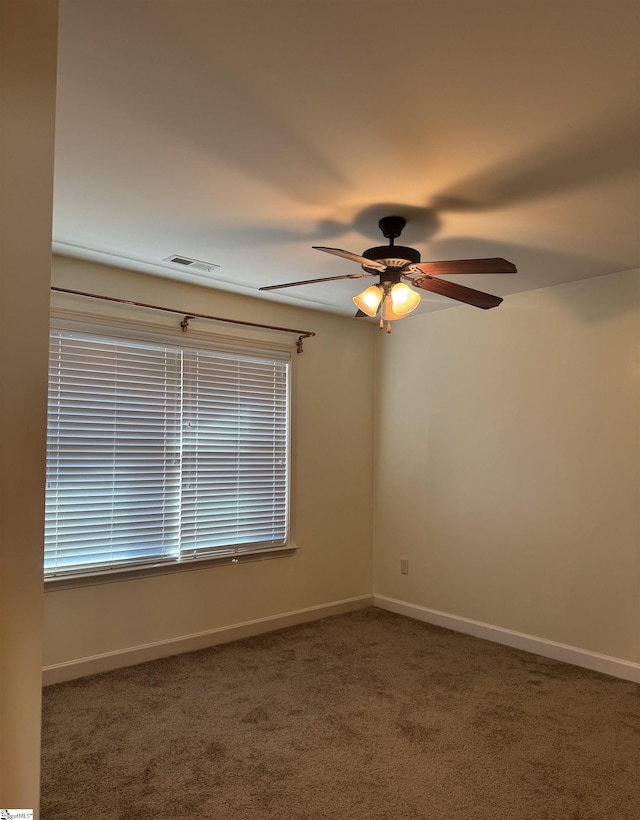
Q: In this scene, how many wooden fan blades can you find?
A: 5